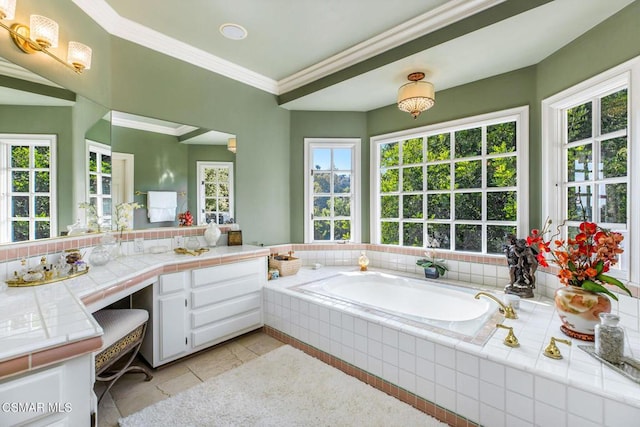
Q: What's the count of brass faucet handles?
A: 2